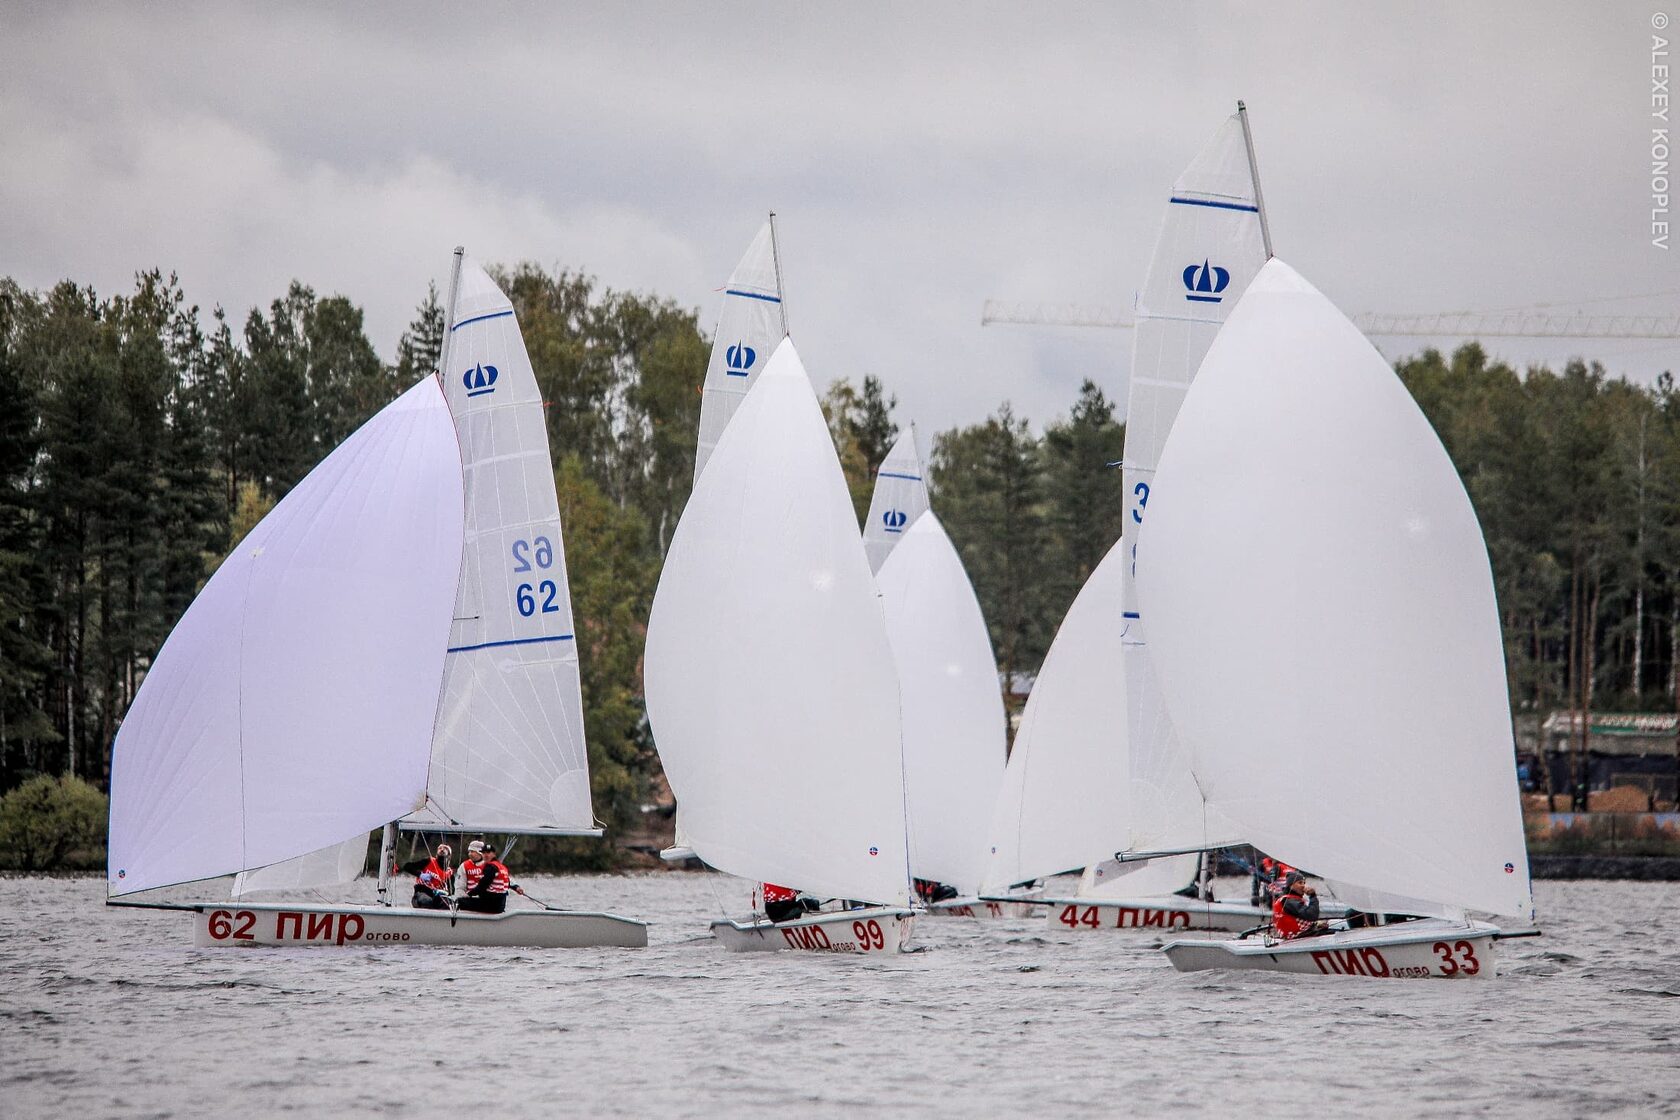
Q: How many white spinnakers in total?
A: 4